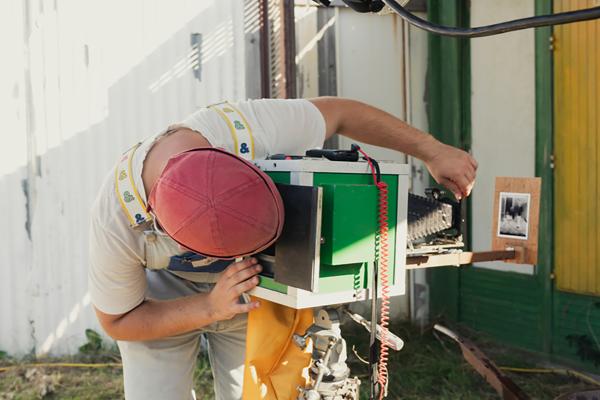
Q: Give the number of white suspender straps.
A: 2